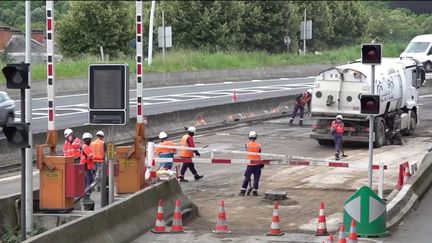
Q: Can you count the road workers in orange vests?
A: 8